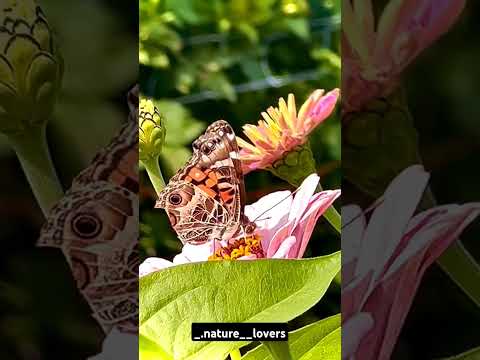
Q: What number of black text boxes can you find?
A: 1